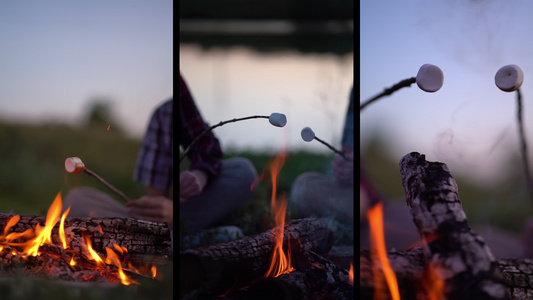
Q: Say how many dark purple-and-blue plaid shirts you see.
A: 1